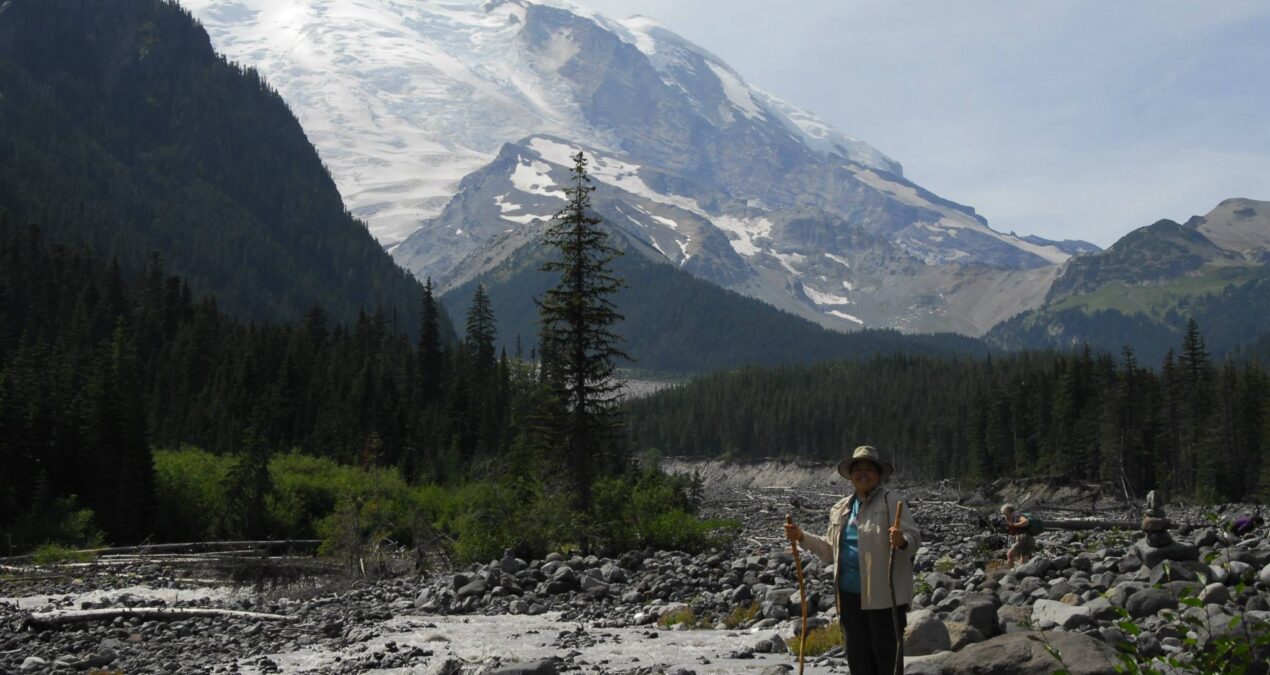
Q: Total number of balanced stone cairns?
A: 1